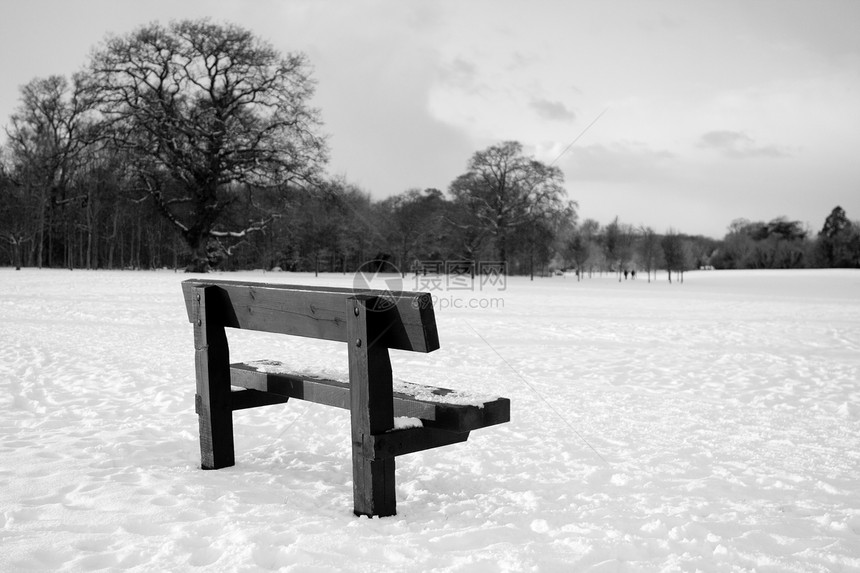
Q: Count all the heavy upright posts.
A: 2